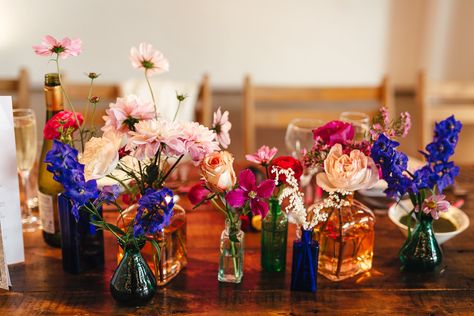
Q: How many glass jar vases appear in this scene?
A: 8